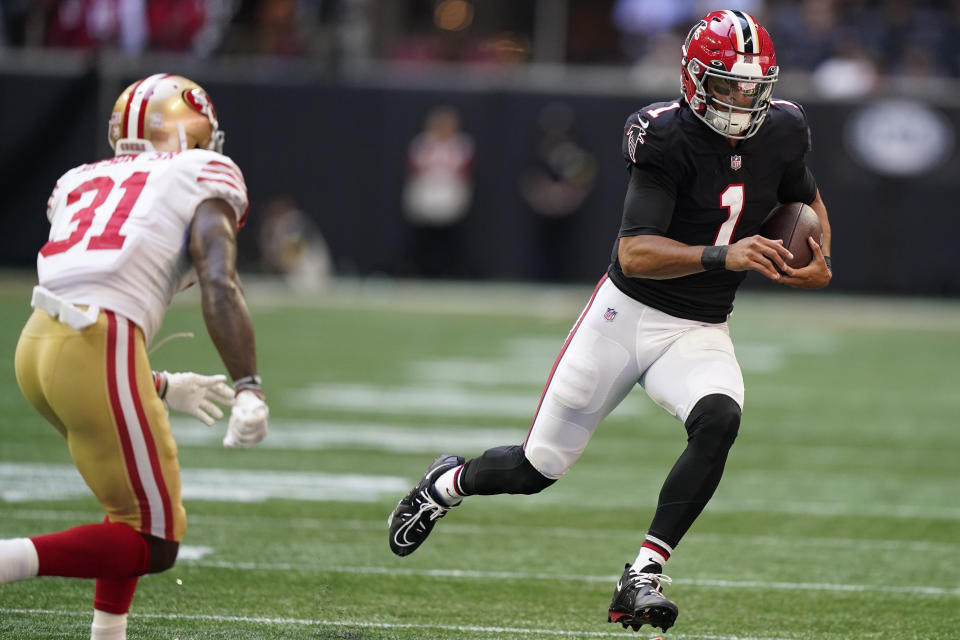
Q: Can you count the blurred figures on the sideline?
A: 3